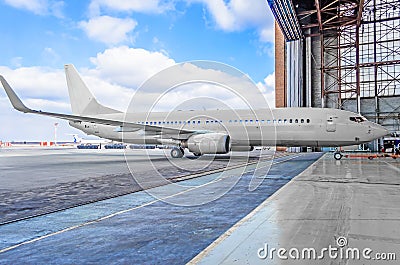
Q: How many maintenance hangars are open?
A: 1